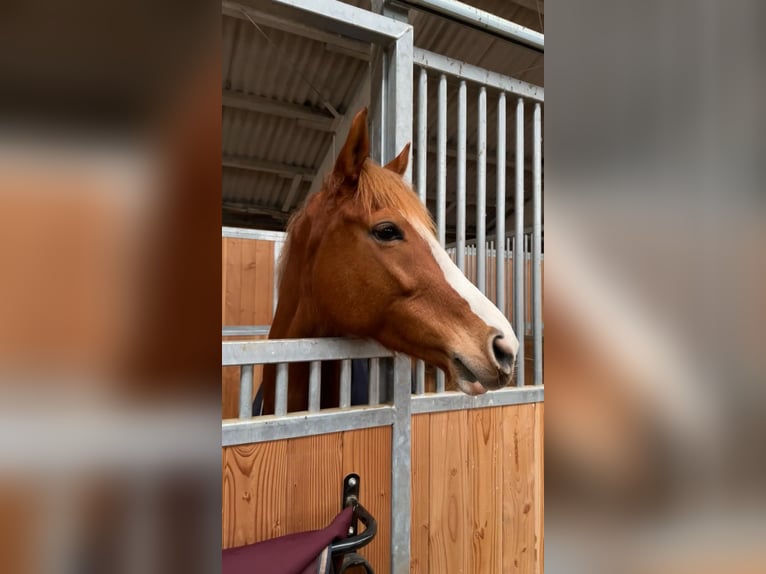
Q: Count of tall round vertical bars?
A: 7